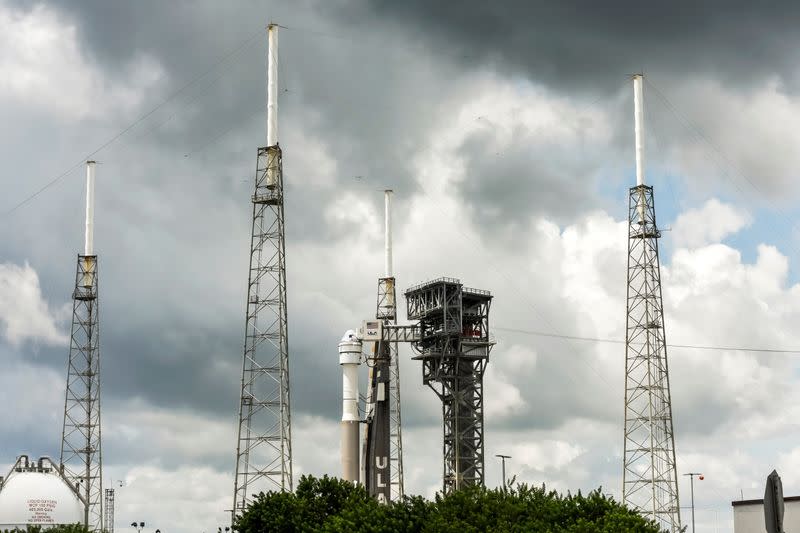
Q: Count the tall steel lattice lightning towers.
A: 4